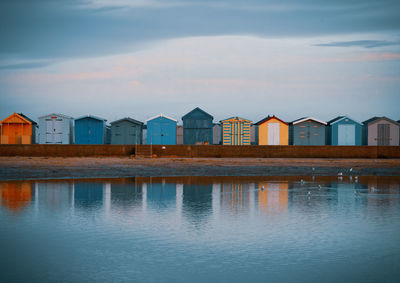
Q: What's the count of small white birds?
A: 10